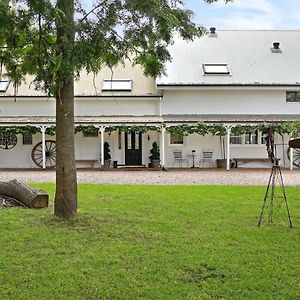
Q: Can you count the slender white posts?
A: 5